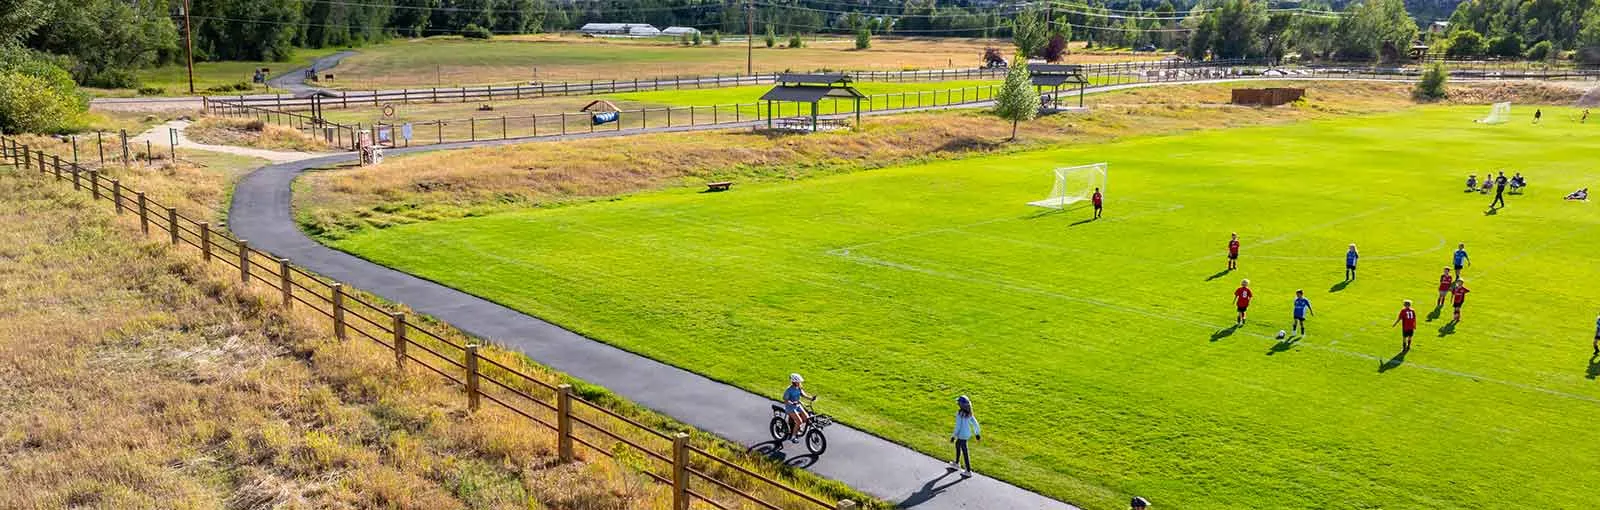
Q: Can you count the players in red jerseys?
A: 6